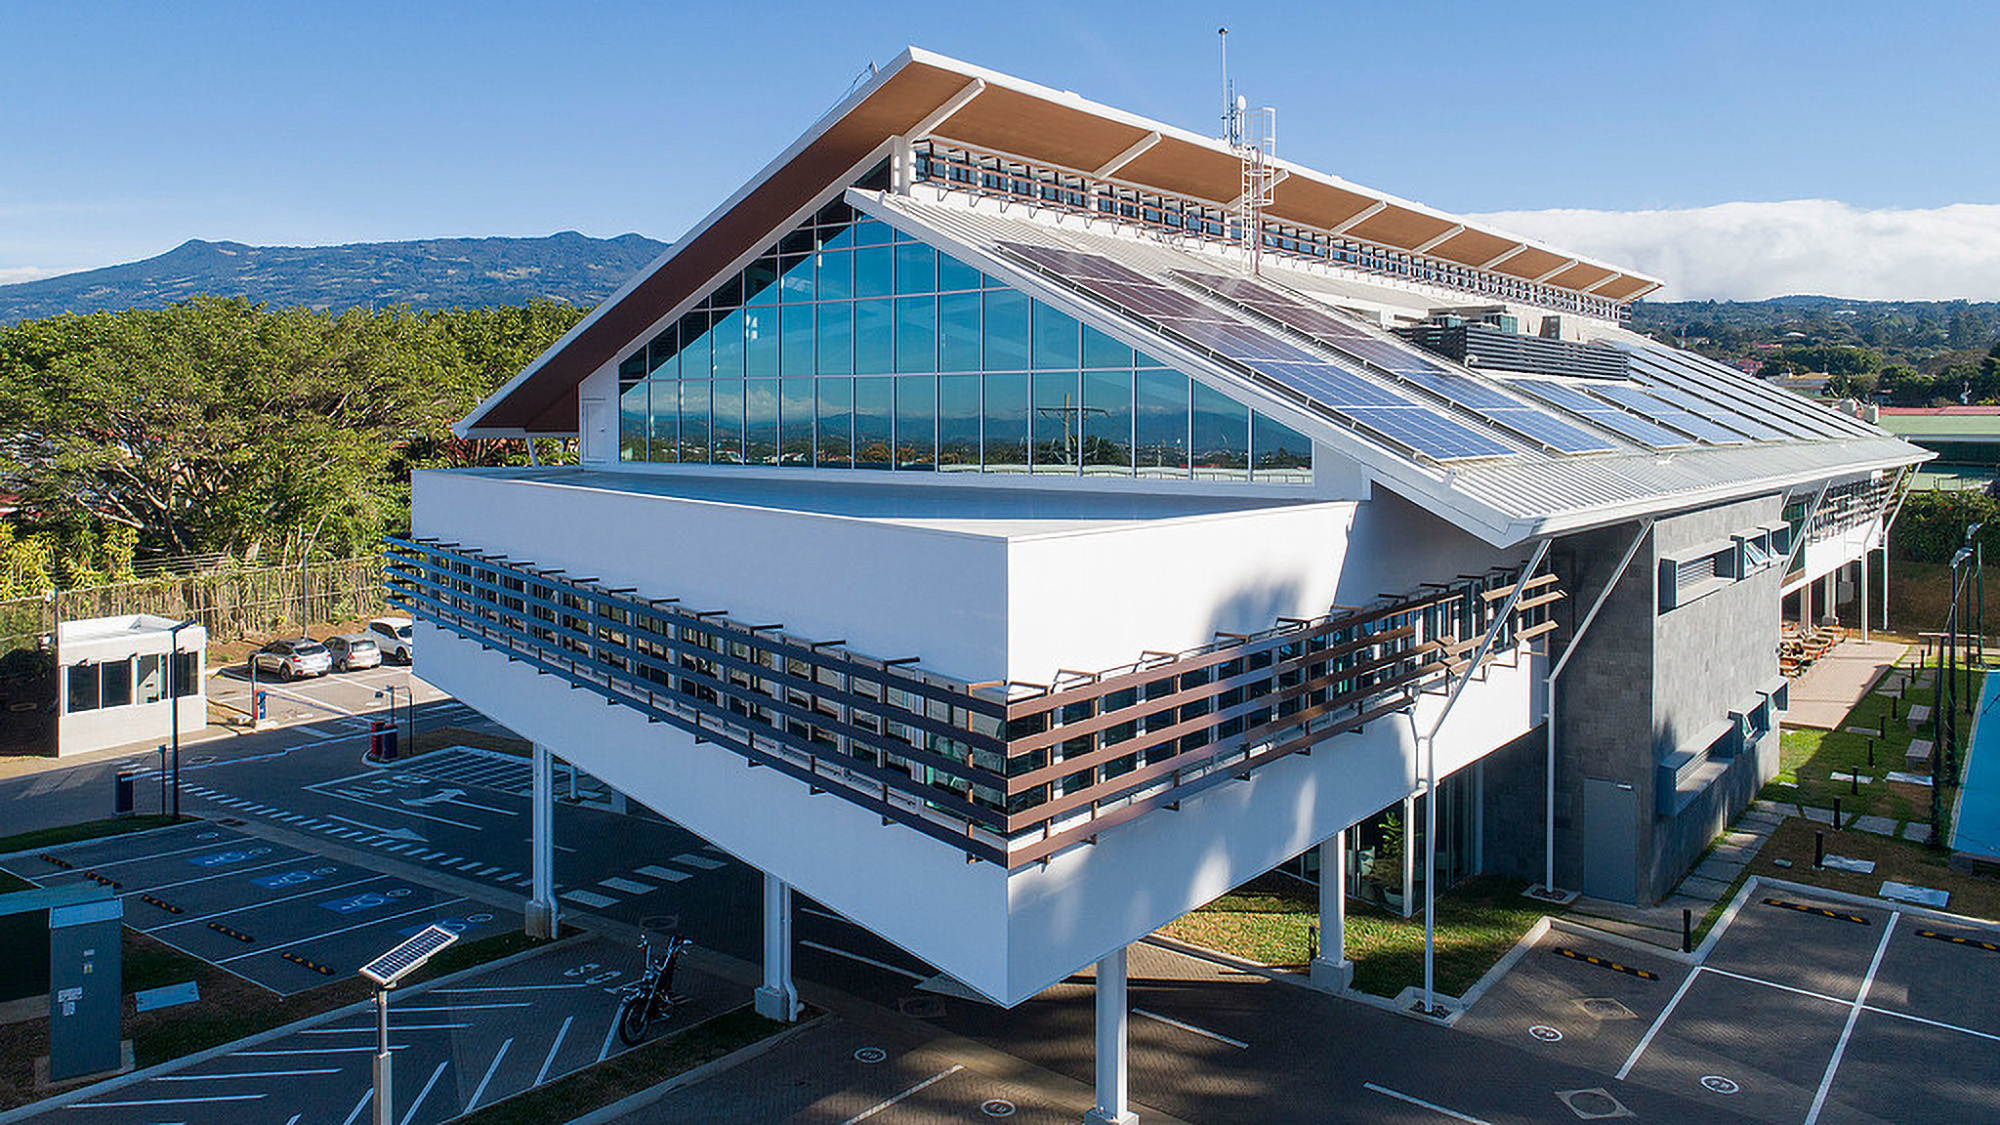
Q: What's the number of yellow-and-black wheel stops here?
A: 8